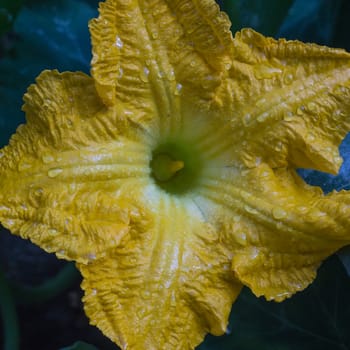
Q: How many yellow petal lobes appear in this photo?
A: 5